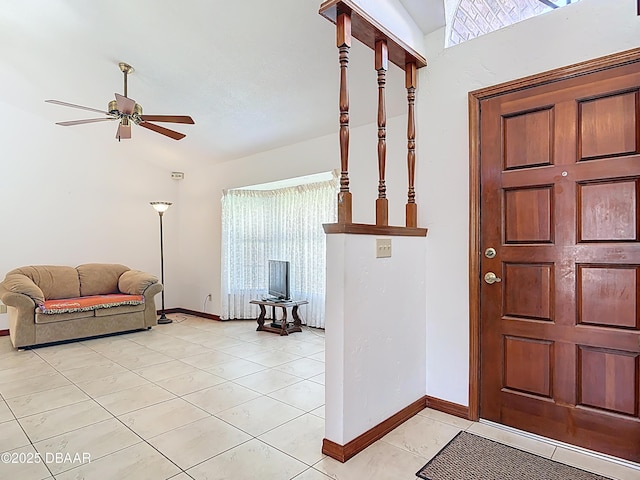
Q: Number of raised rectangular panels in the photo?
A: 8